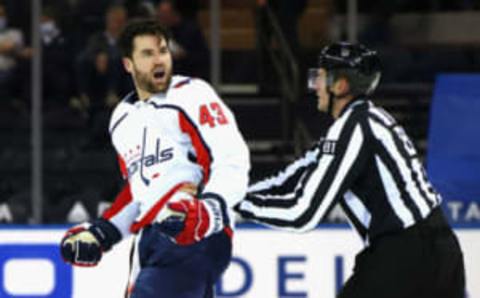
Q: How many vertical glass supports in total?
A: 3